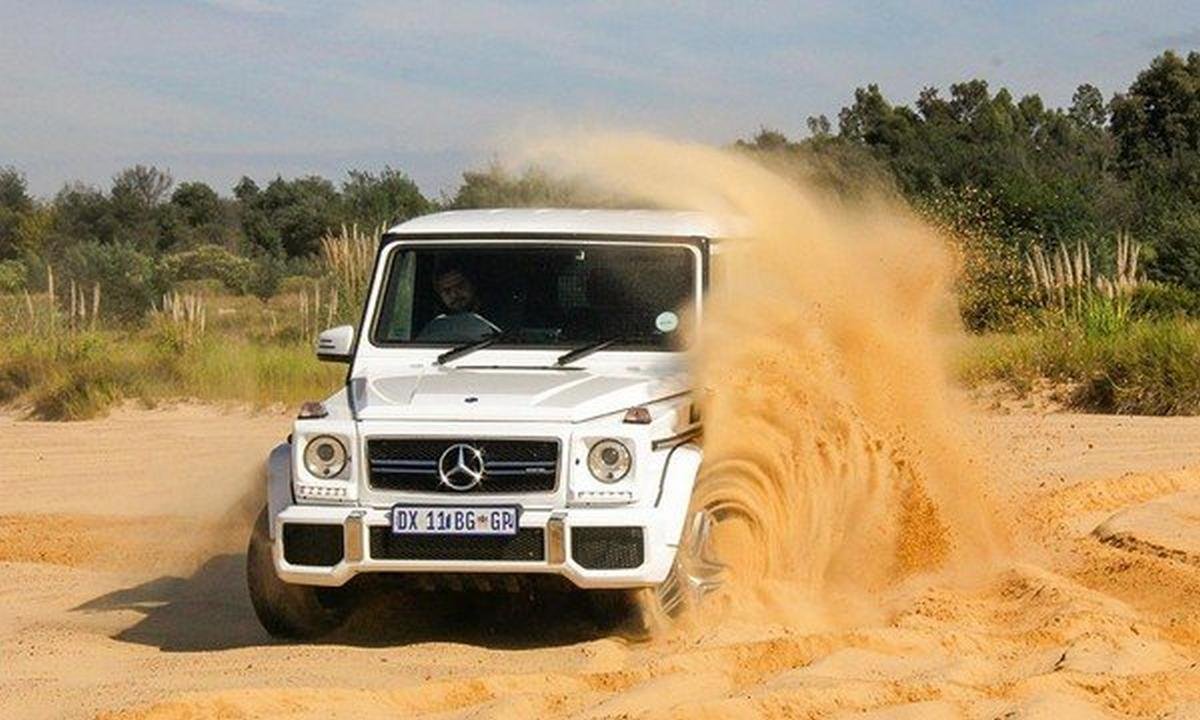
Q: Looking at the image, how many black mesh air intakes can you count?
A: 3